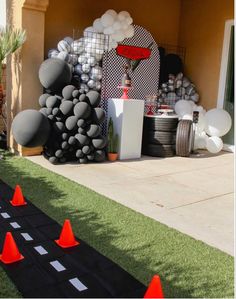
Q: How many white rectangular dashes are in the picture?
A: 6